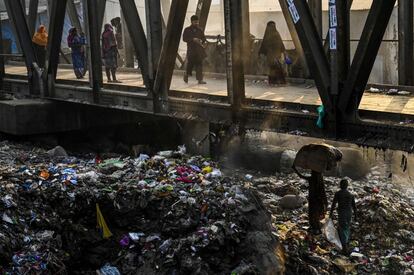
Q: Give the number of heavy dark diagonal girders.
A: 6